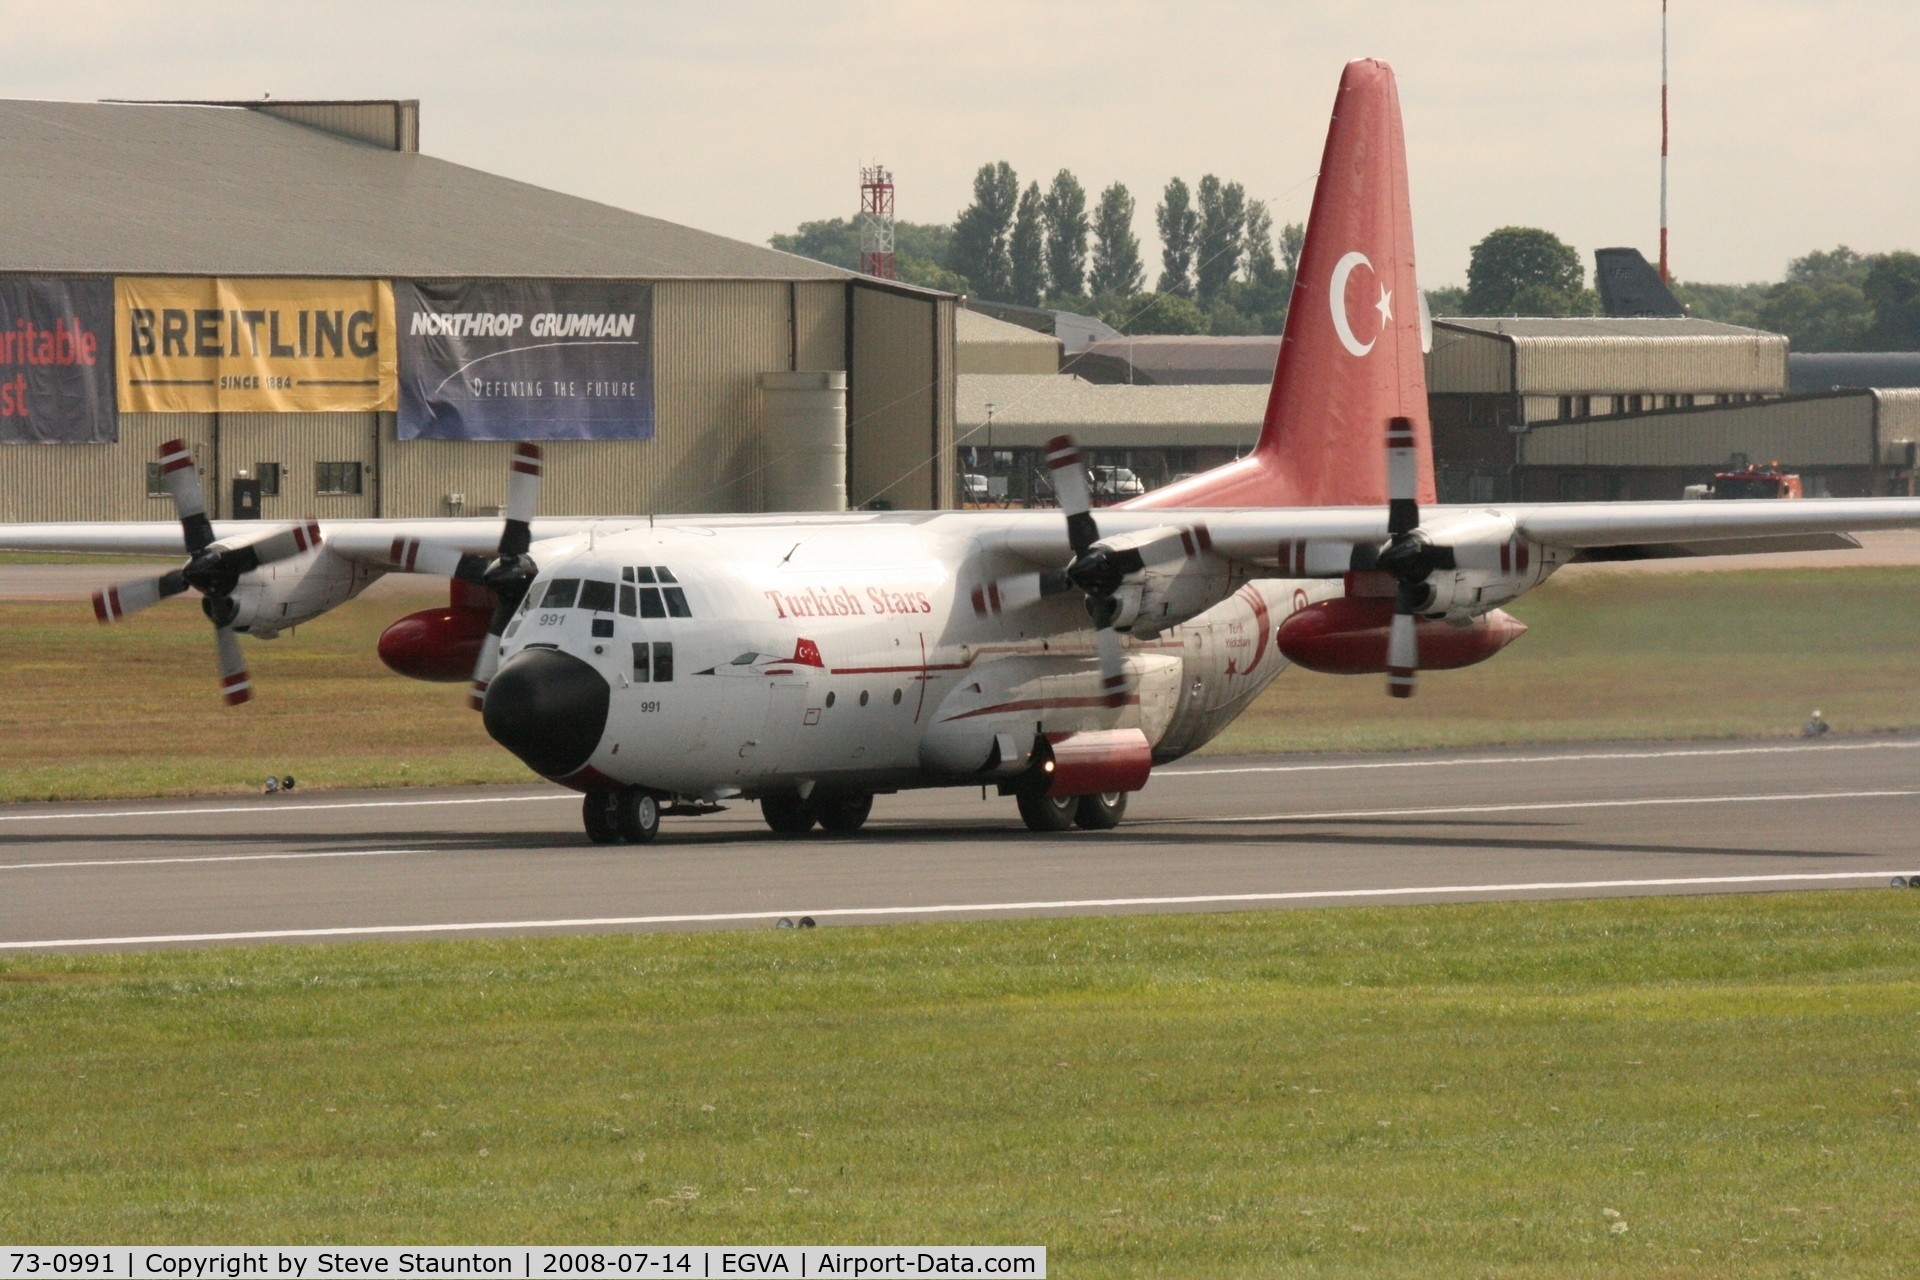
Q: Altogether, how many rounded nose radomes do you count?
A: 1